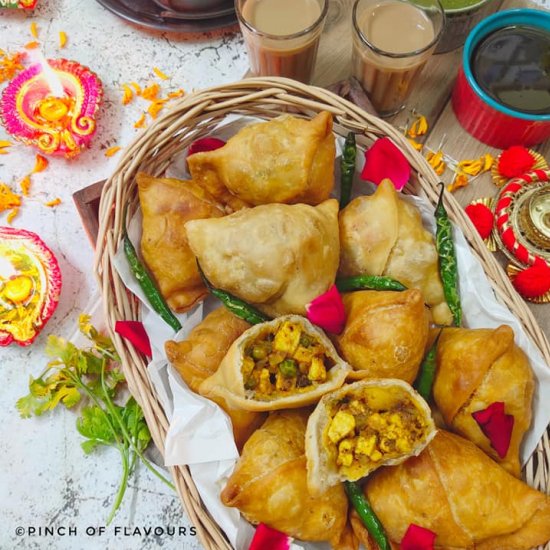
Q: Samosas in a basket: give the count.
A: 11